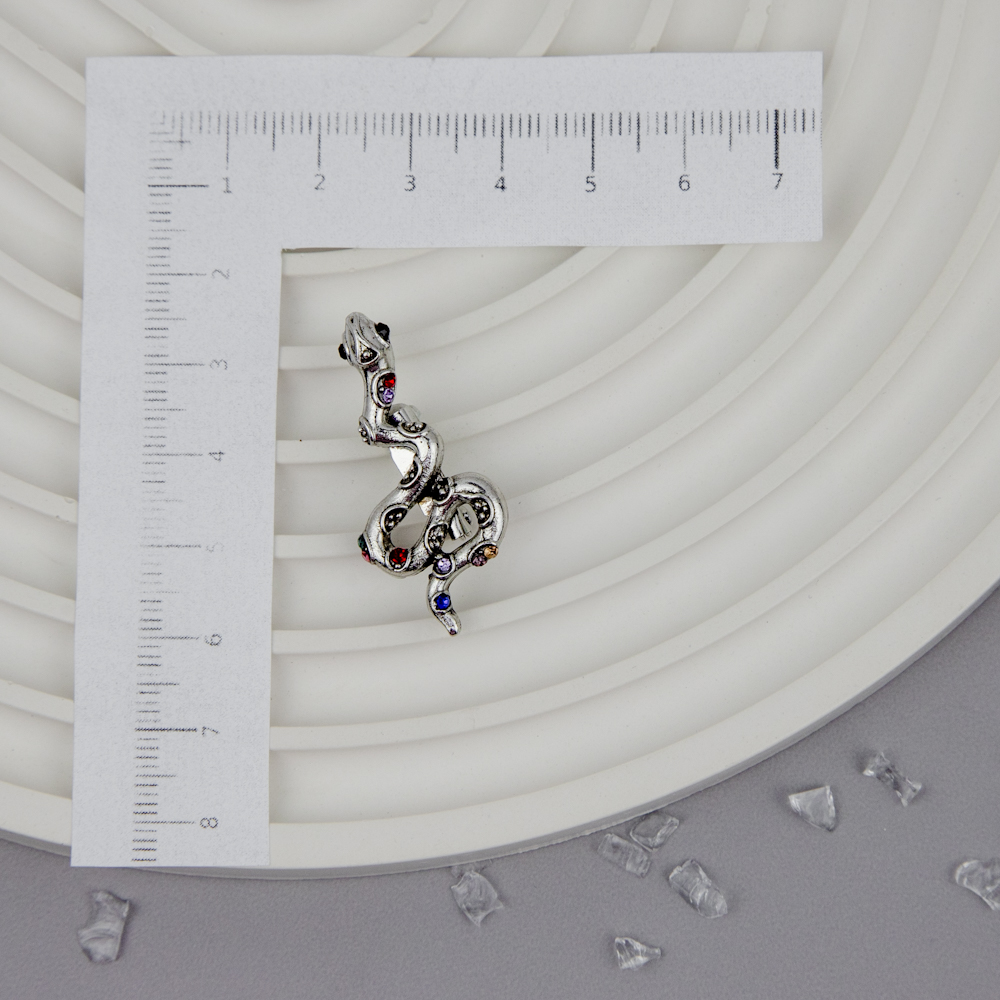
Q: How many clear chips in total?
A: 9